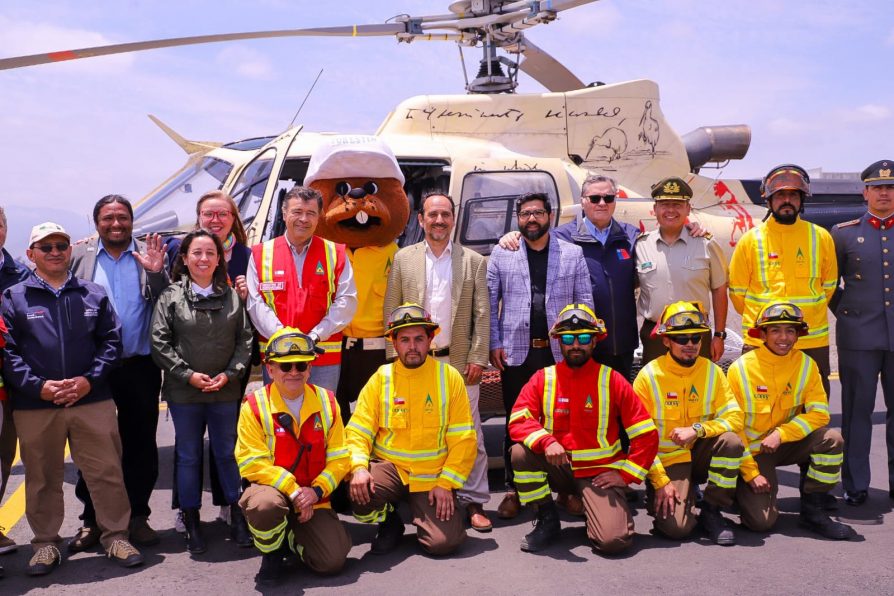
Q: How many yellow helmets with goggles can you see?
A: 5